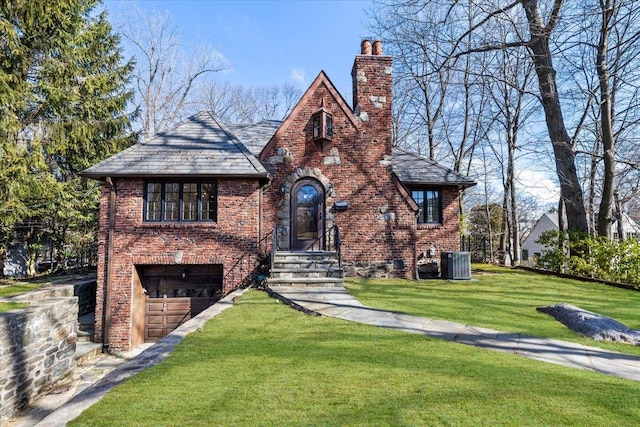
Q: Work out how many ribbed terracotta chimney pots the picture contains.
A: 2